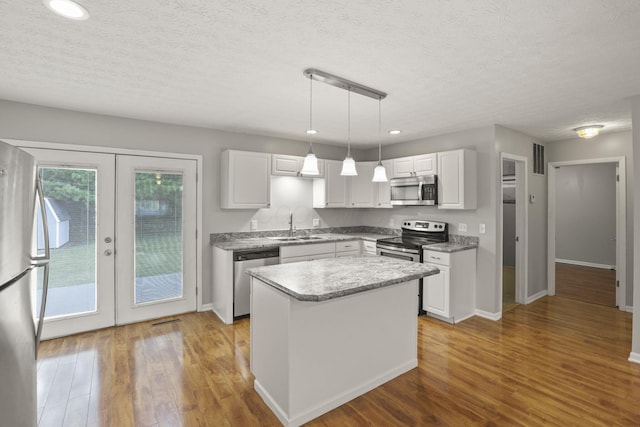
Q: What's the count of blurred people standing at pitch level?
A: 0